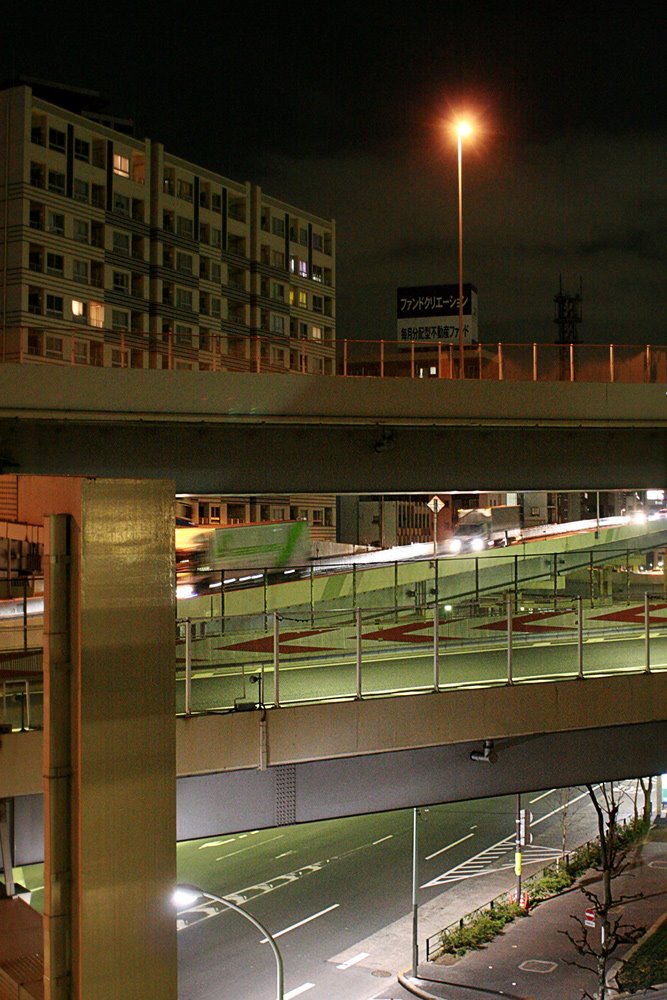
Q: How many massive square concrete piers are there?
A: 1